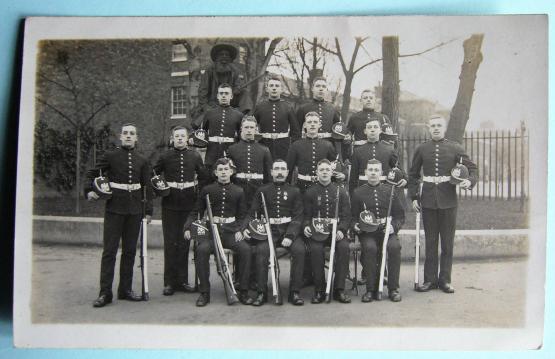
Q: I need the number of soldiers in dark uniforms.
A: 14